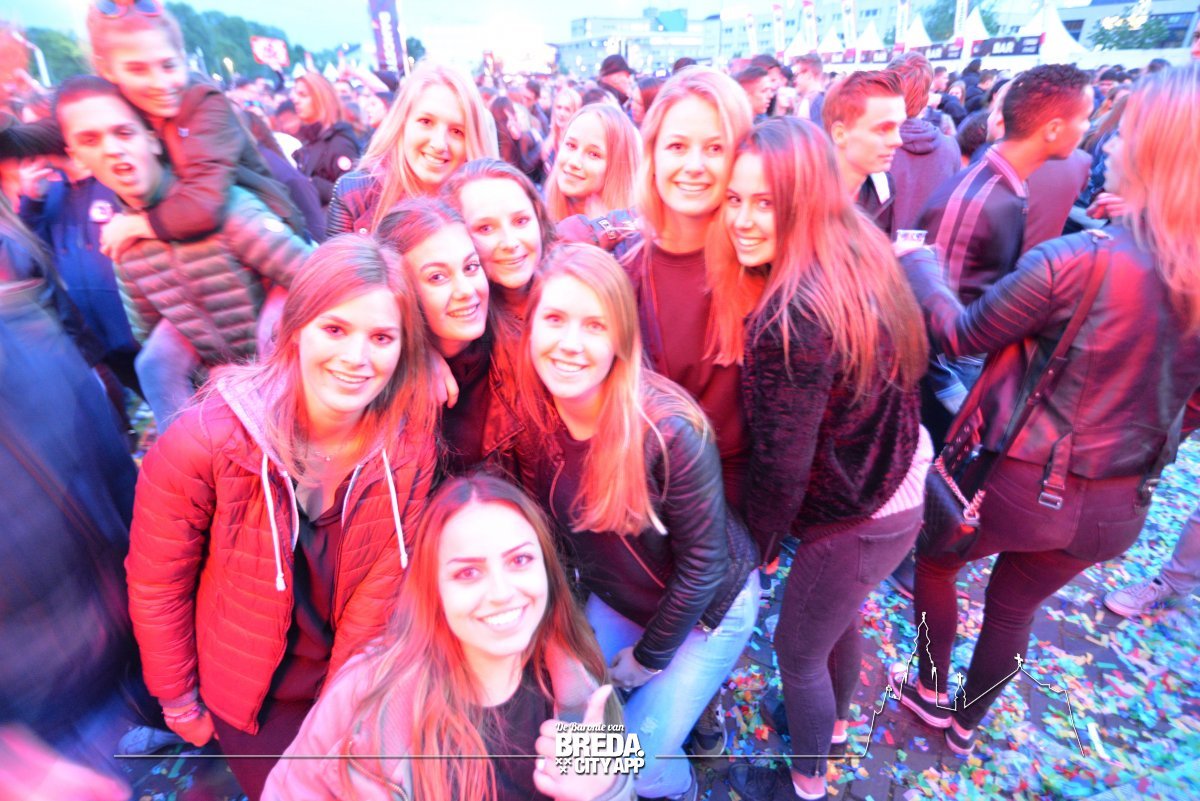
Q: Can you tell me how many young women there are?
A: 9